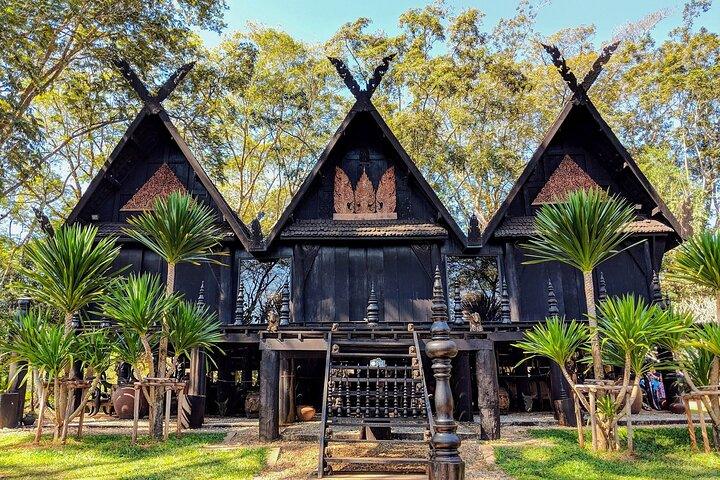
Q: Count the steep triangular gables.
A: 3